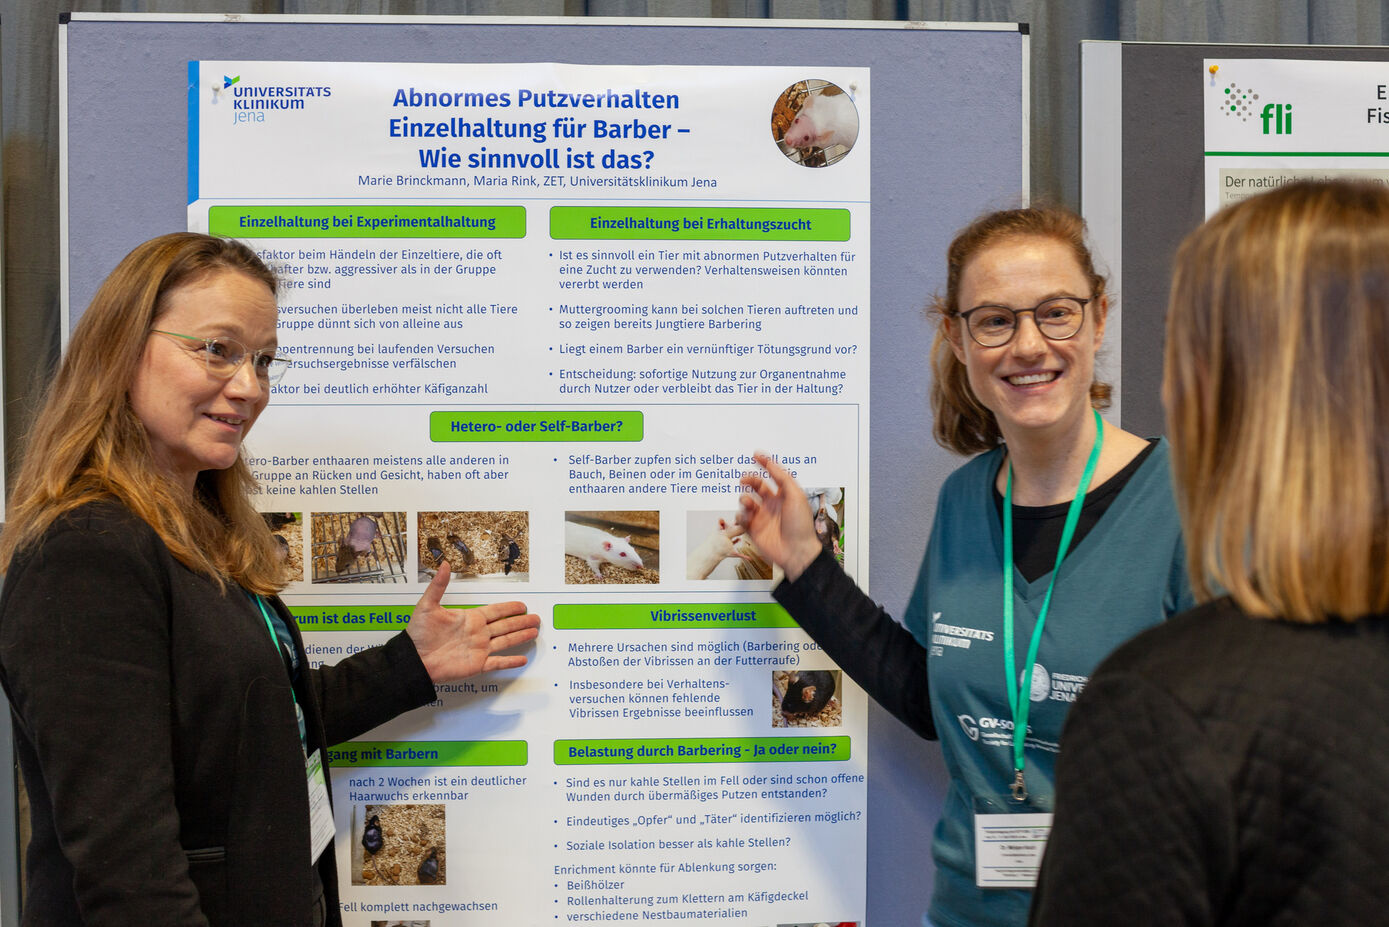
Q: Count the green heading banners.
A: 7